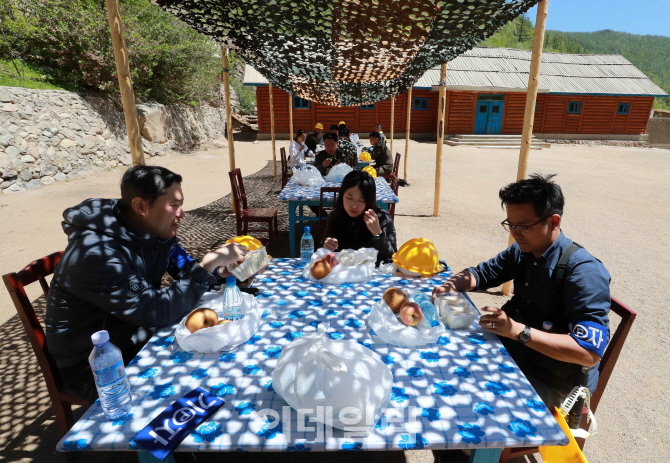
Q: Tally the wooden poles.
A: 8